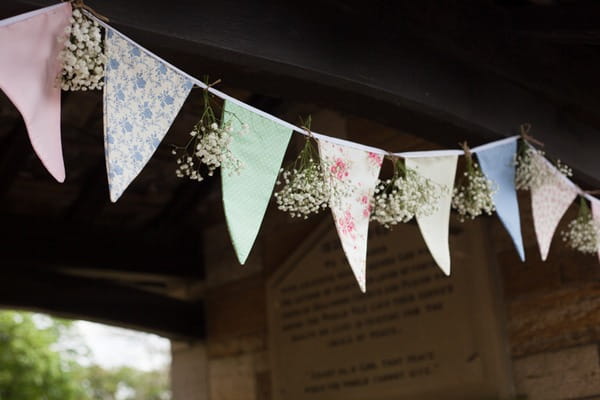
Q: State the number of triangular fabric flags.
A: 8